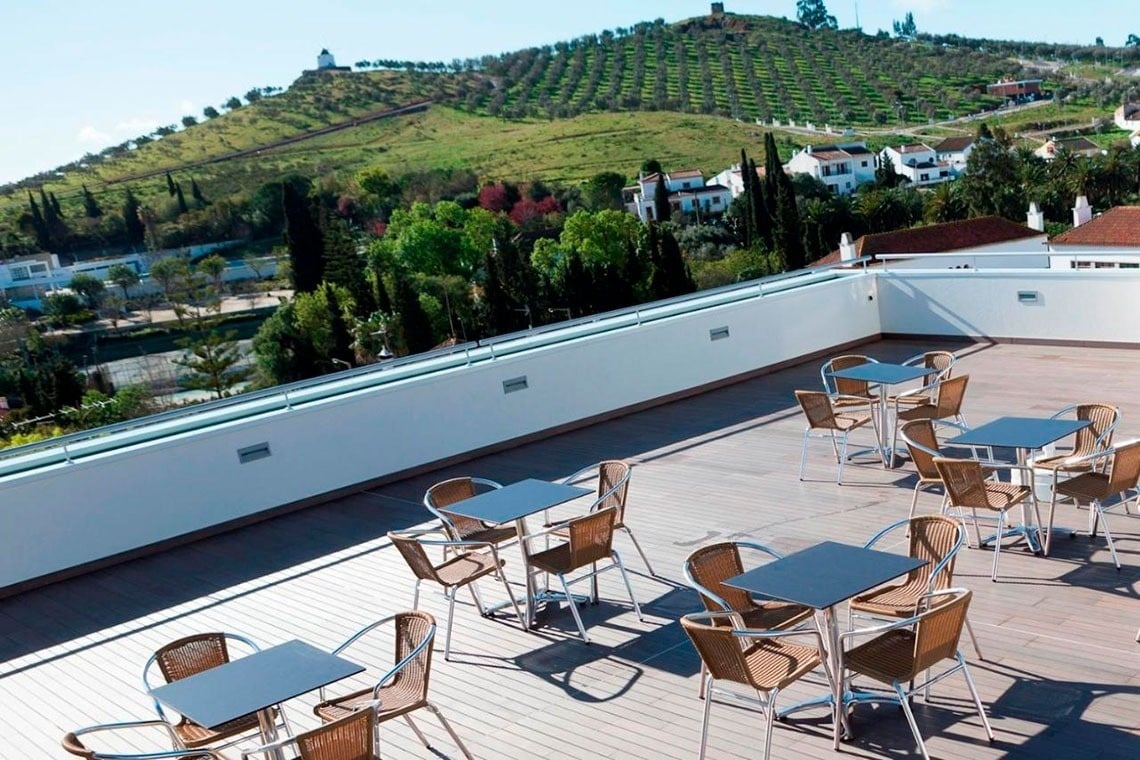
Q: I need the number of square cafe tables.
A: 5